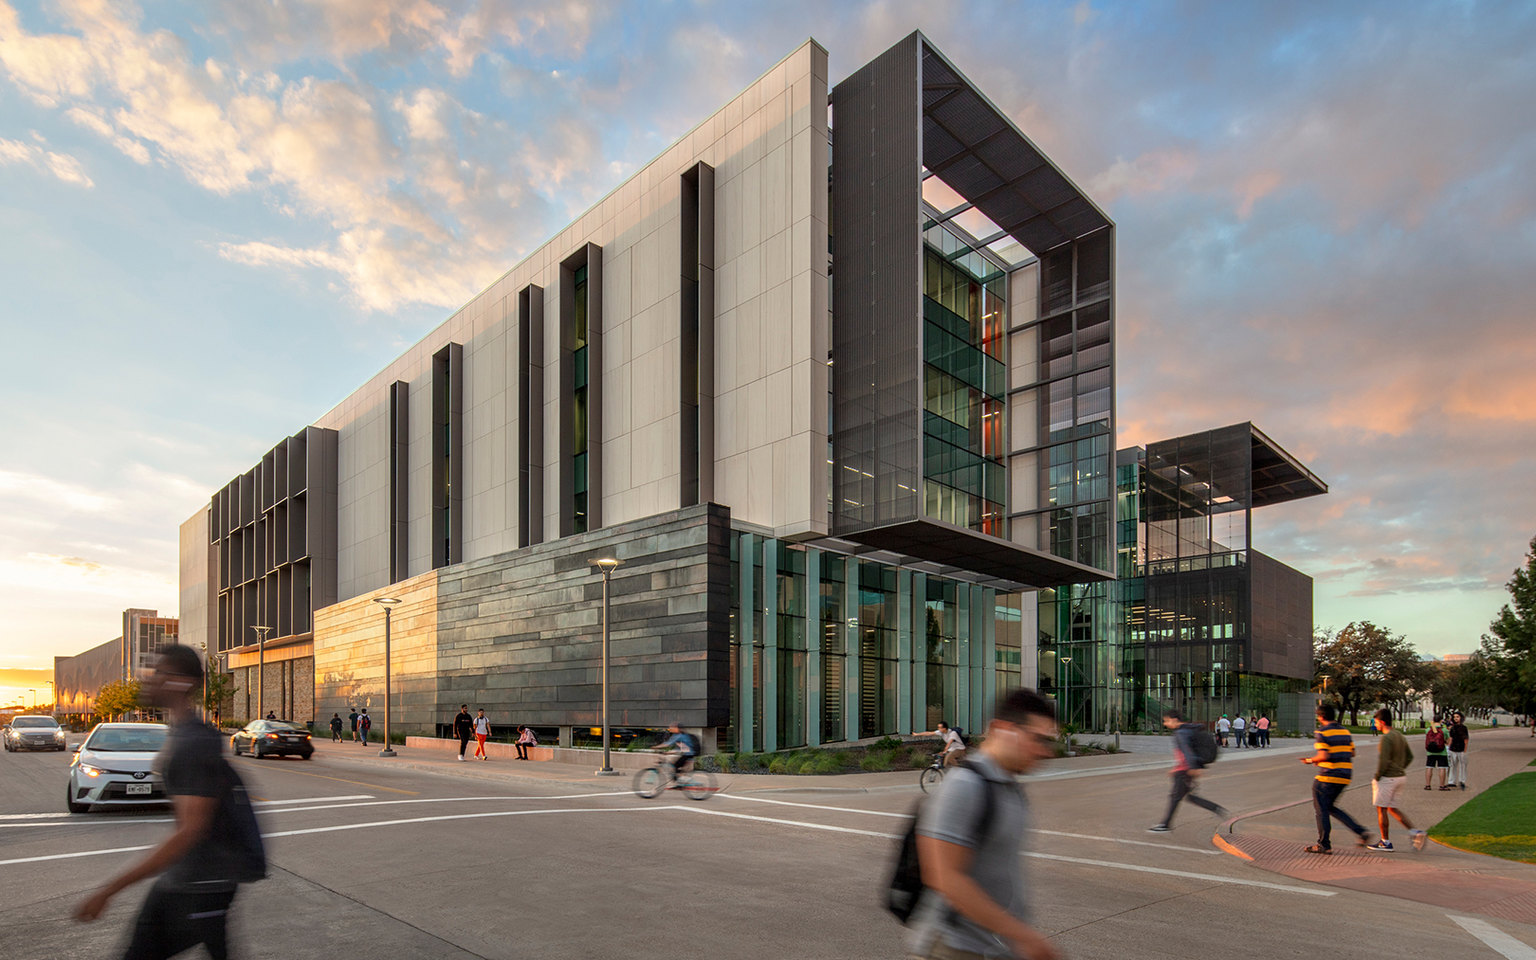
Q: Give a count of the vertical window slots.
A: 5